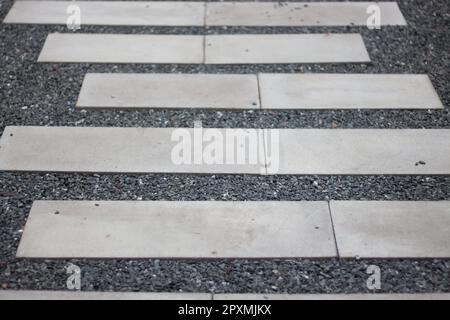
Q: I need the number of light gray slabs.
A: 12